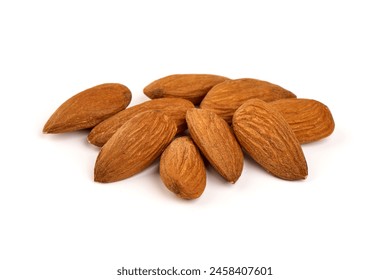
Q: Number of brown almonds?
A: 9